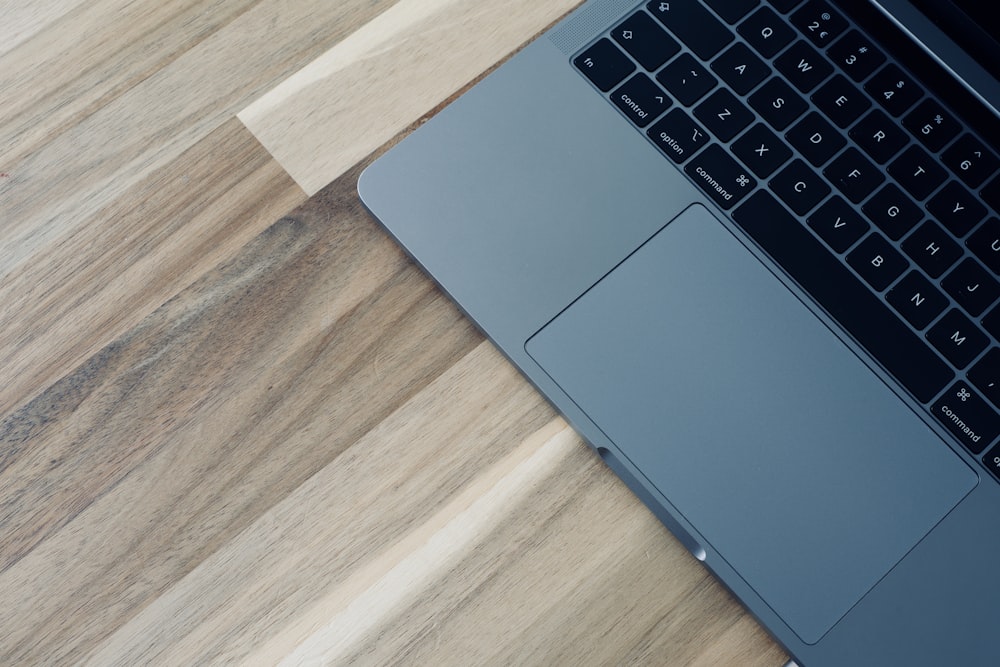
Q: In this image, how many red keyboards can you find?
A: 0